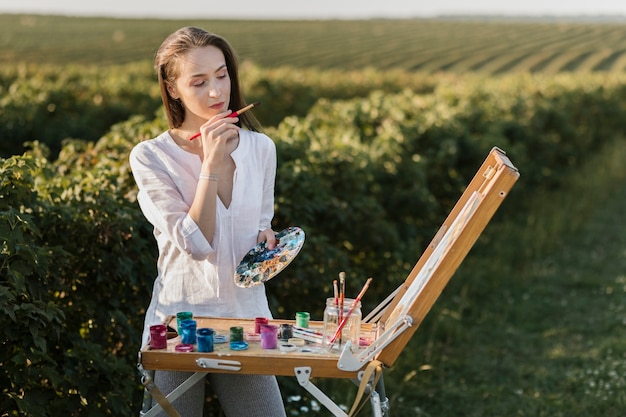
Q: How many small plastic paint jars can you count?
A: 9